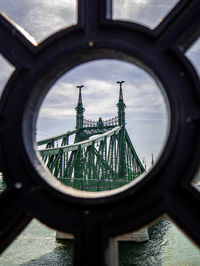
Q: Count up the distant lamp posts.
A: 2